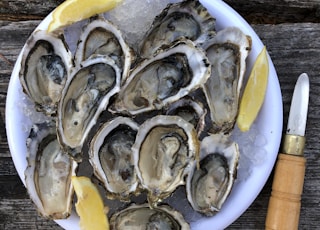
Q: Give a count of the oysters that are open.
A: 12